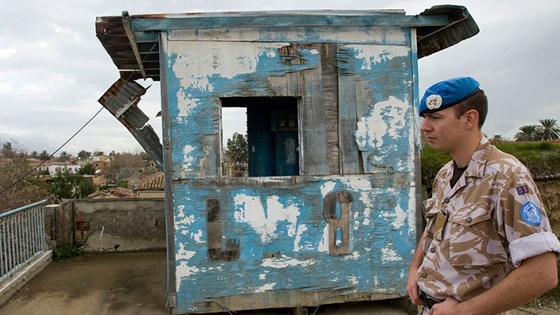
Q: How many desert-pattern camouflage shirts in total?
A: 1